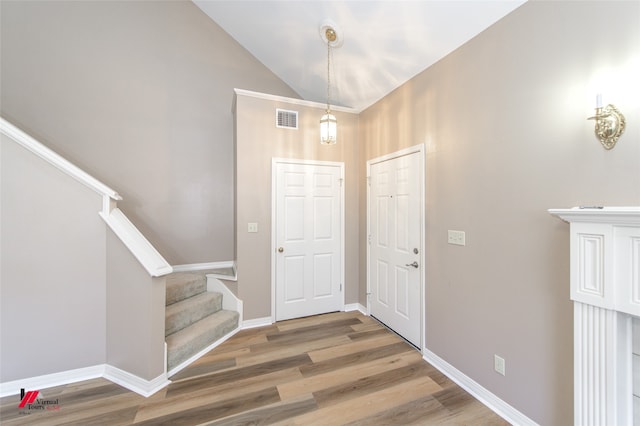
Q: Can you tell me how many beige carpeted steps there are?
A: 3